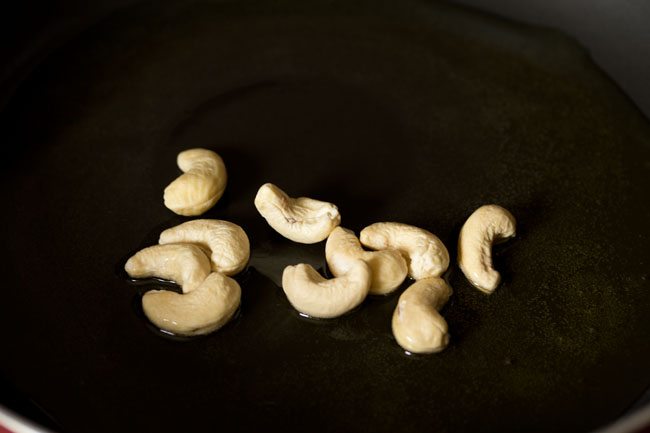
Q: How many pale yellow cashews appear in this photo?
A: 10